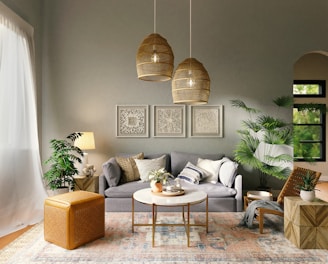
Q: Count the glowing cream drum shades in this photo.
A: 1